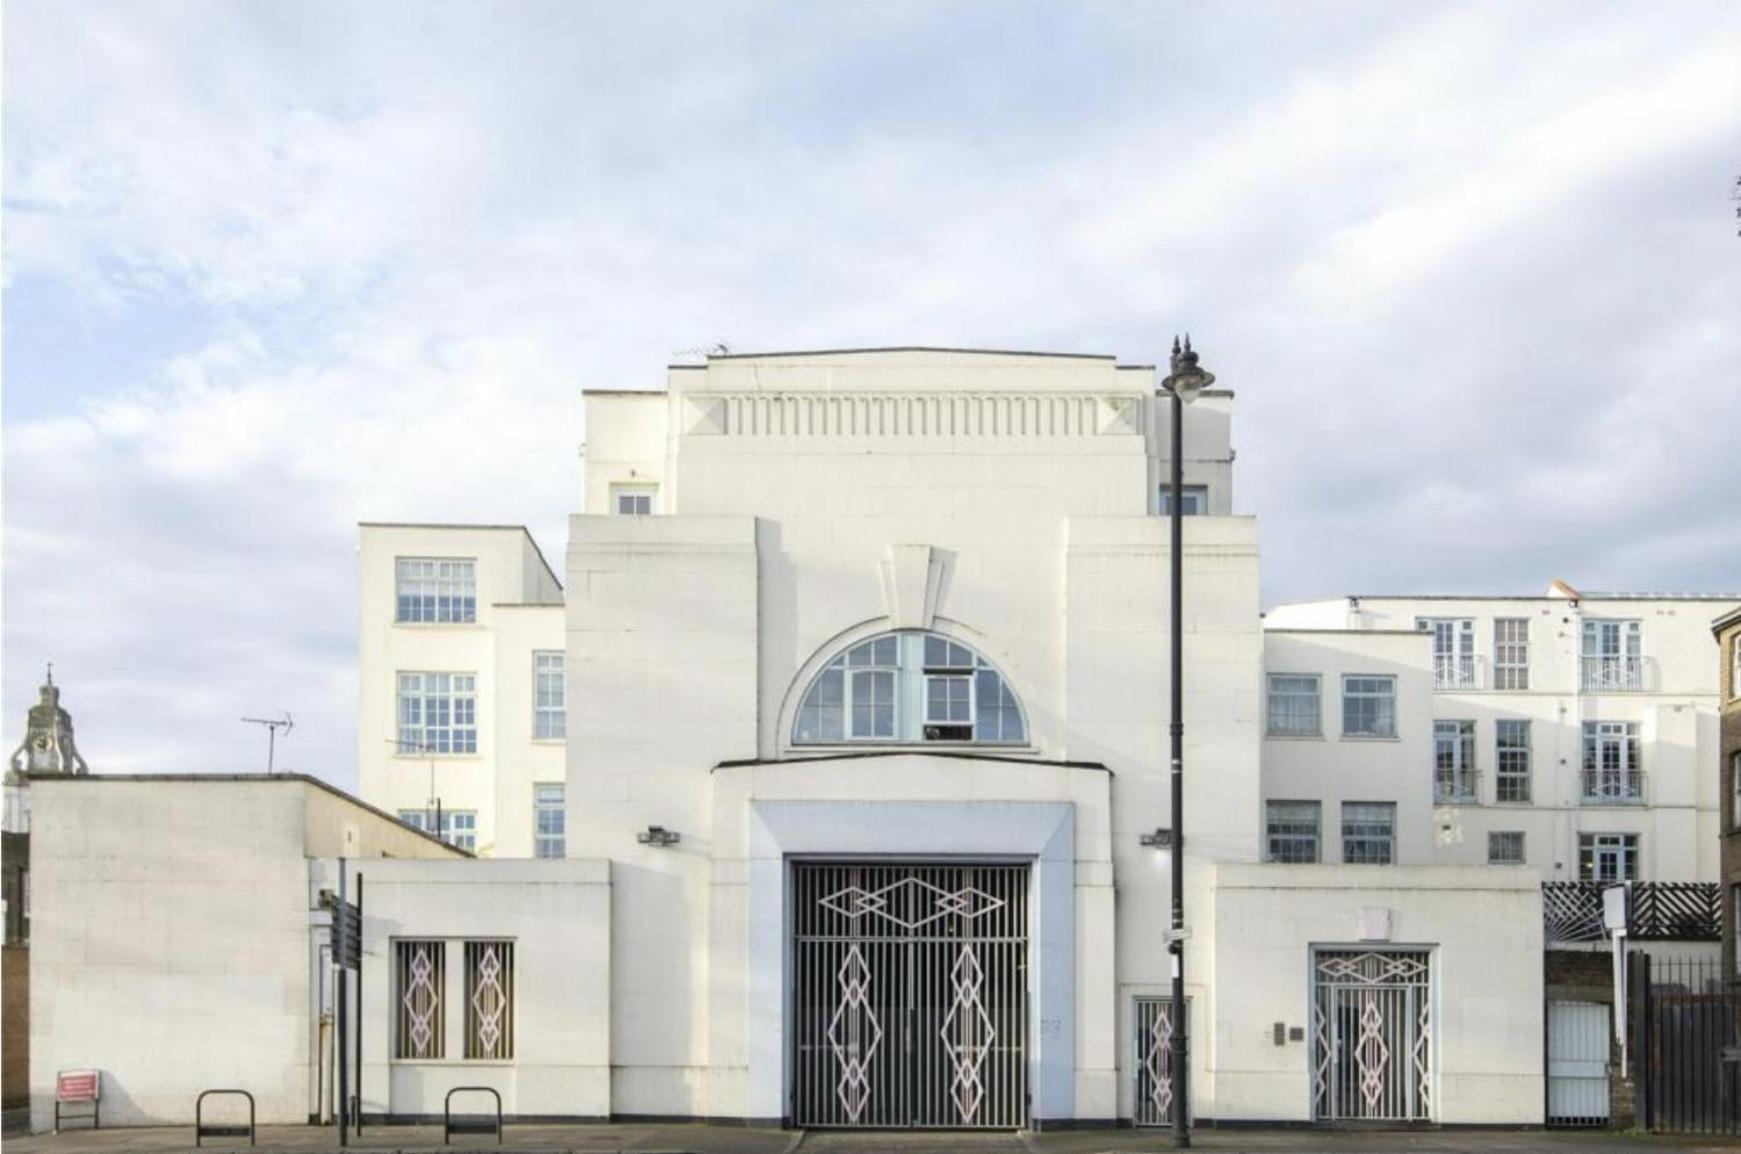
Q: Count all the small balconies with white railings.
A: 4